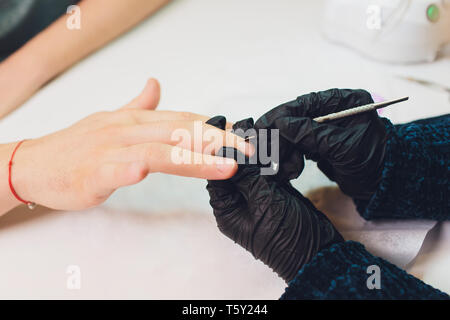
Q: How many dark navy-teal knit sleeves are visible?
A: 2